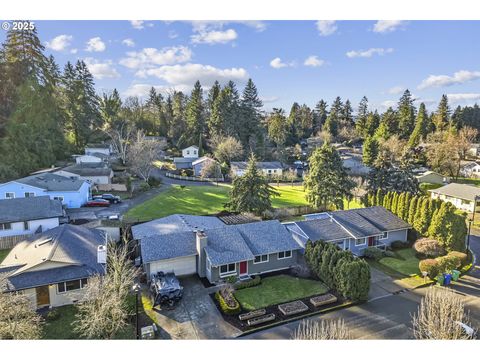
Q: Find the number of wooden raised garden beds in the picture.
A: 4